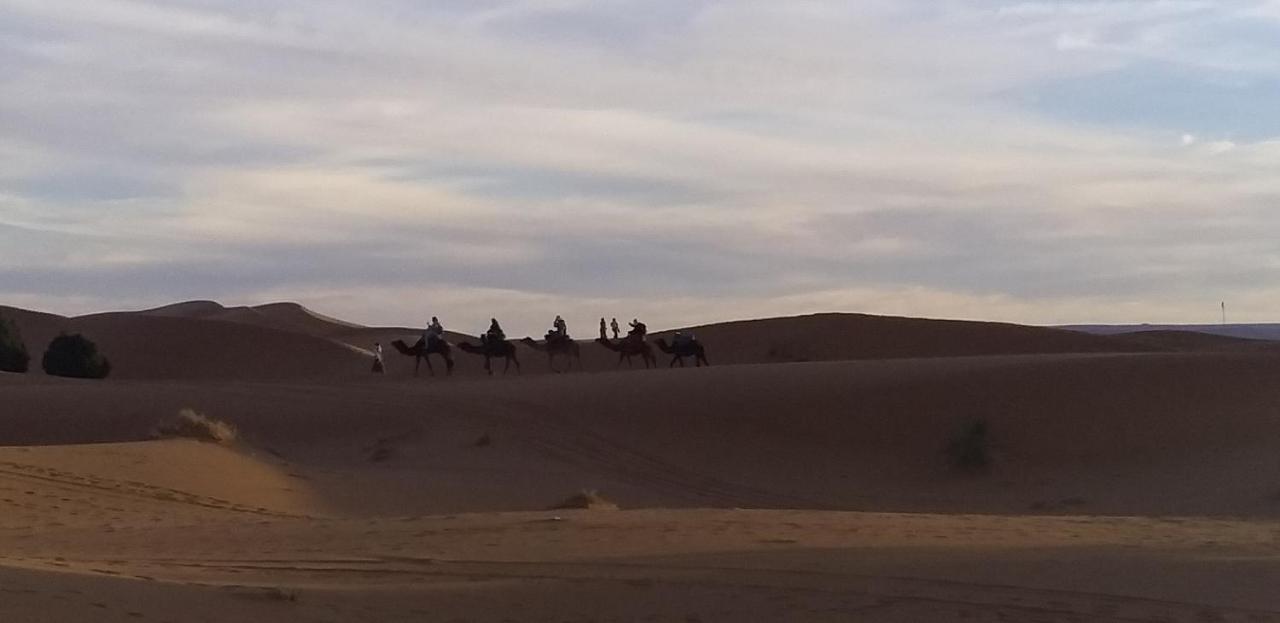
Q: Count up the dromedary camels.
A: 5